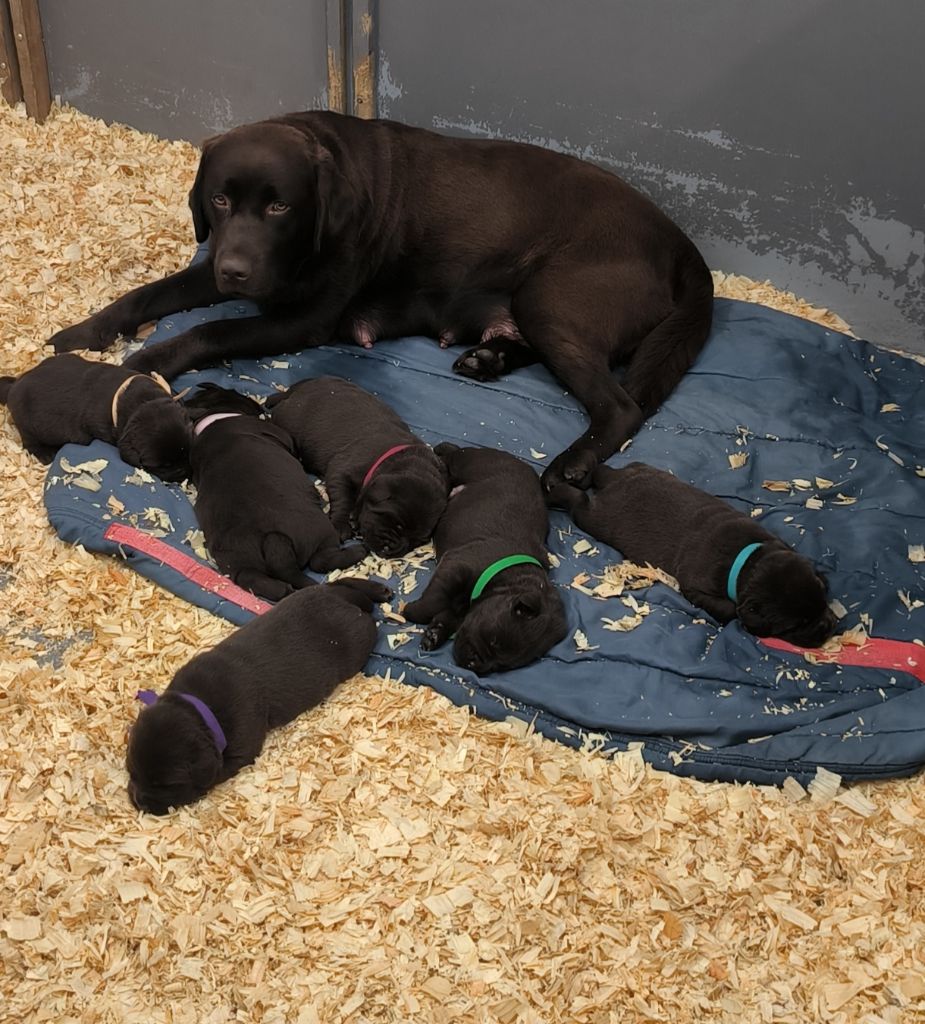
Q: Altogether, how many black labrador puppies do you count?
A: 6